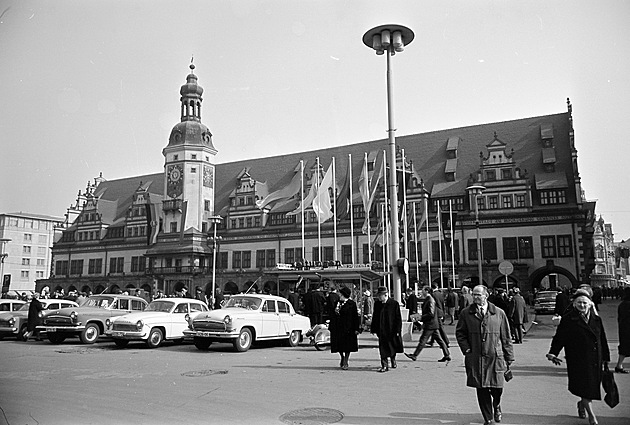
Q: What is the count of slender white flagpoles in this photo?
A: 12